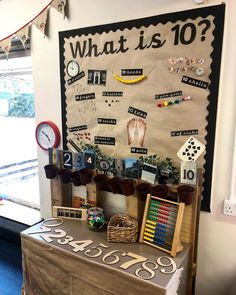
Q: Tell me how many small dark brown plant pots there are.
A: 10